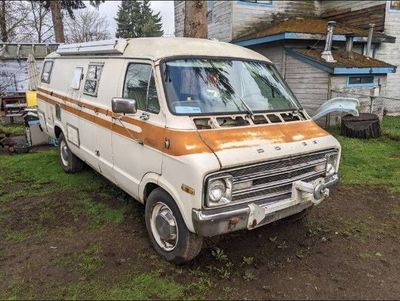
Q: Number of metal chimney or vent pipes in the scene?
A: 3